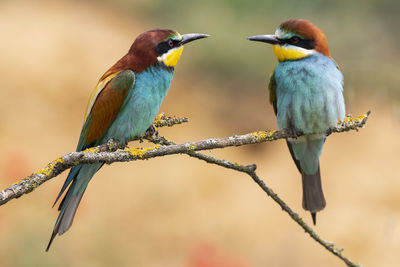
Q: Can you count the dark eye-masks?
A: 2